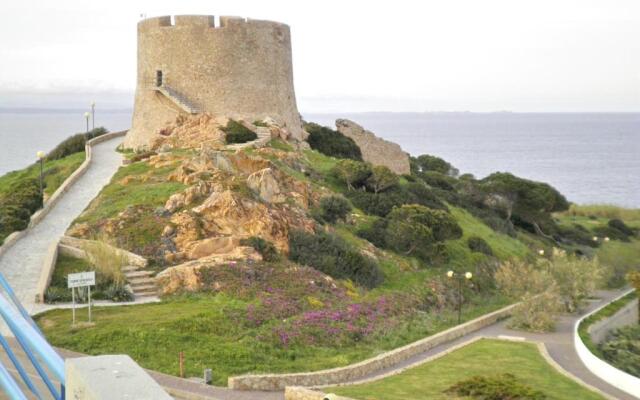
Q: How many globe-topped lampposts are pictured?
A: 6